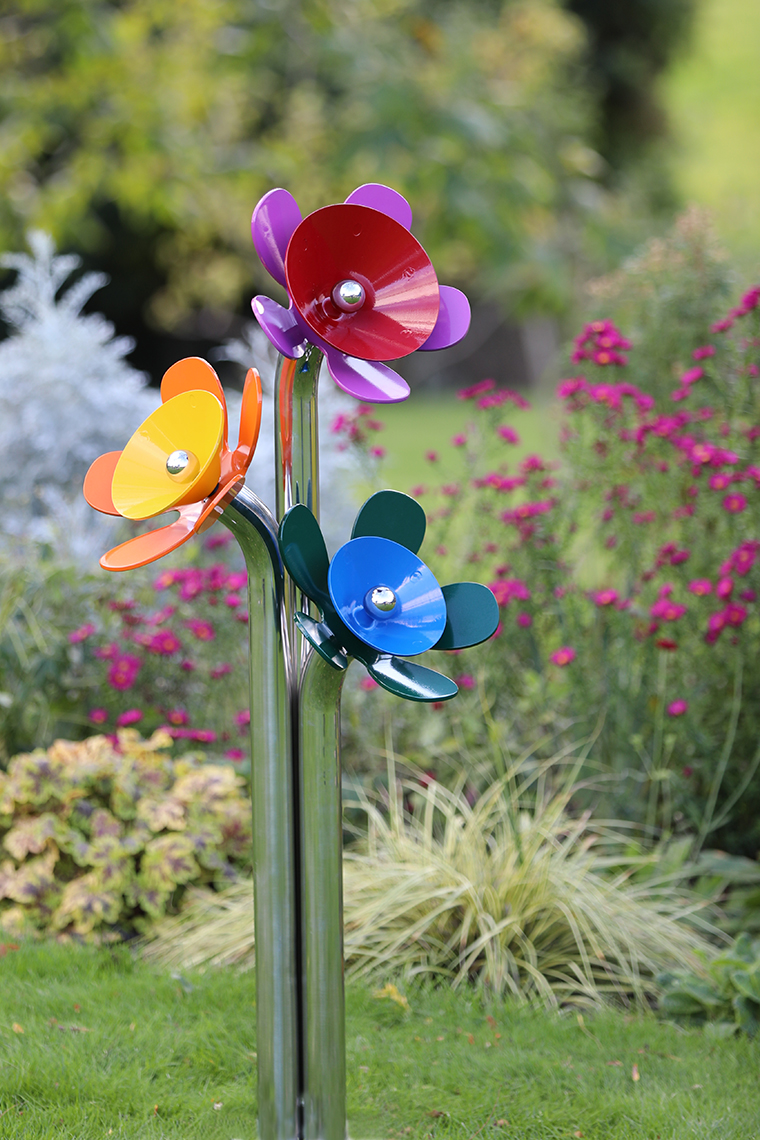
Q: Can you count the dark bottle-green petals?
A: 5